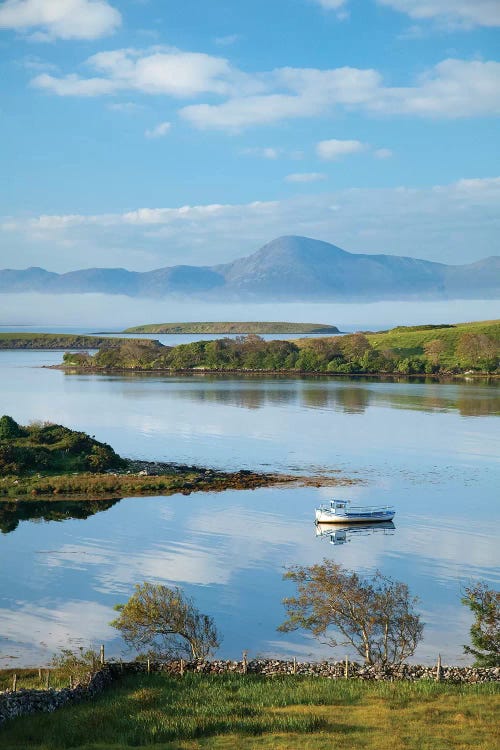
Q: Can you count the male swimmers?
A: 0